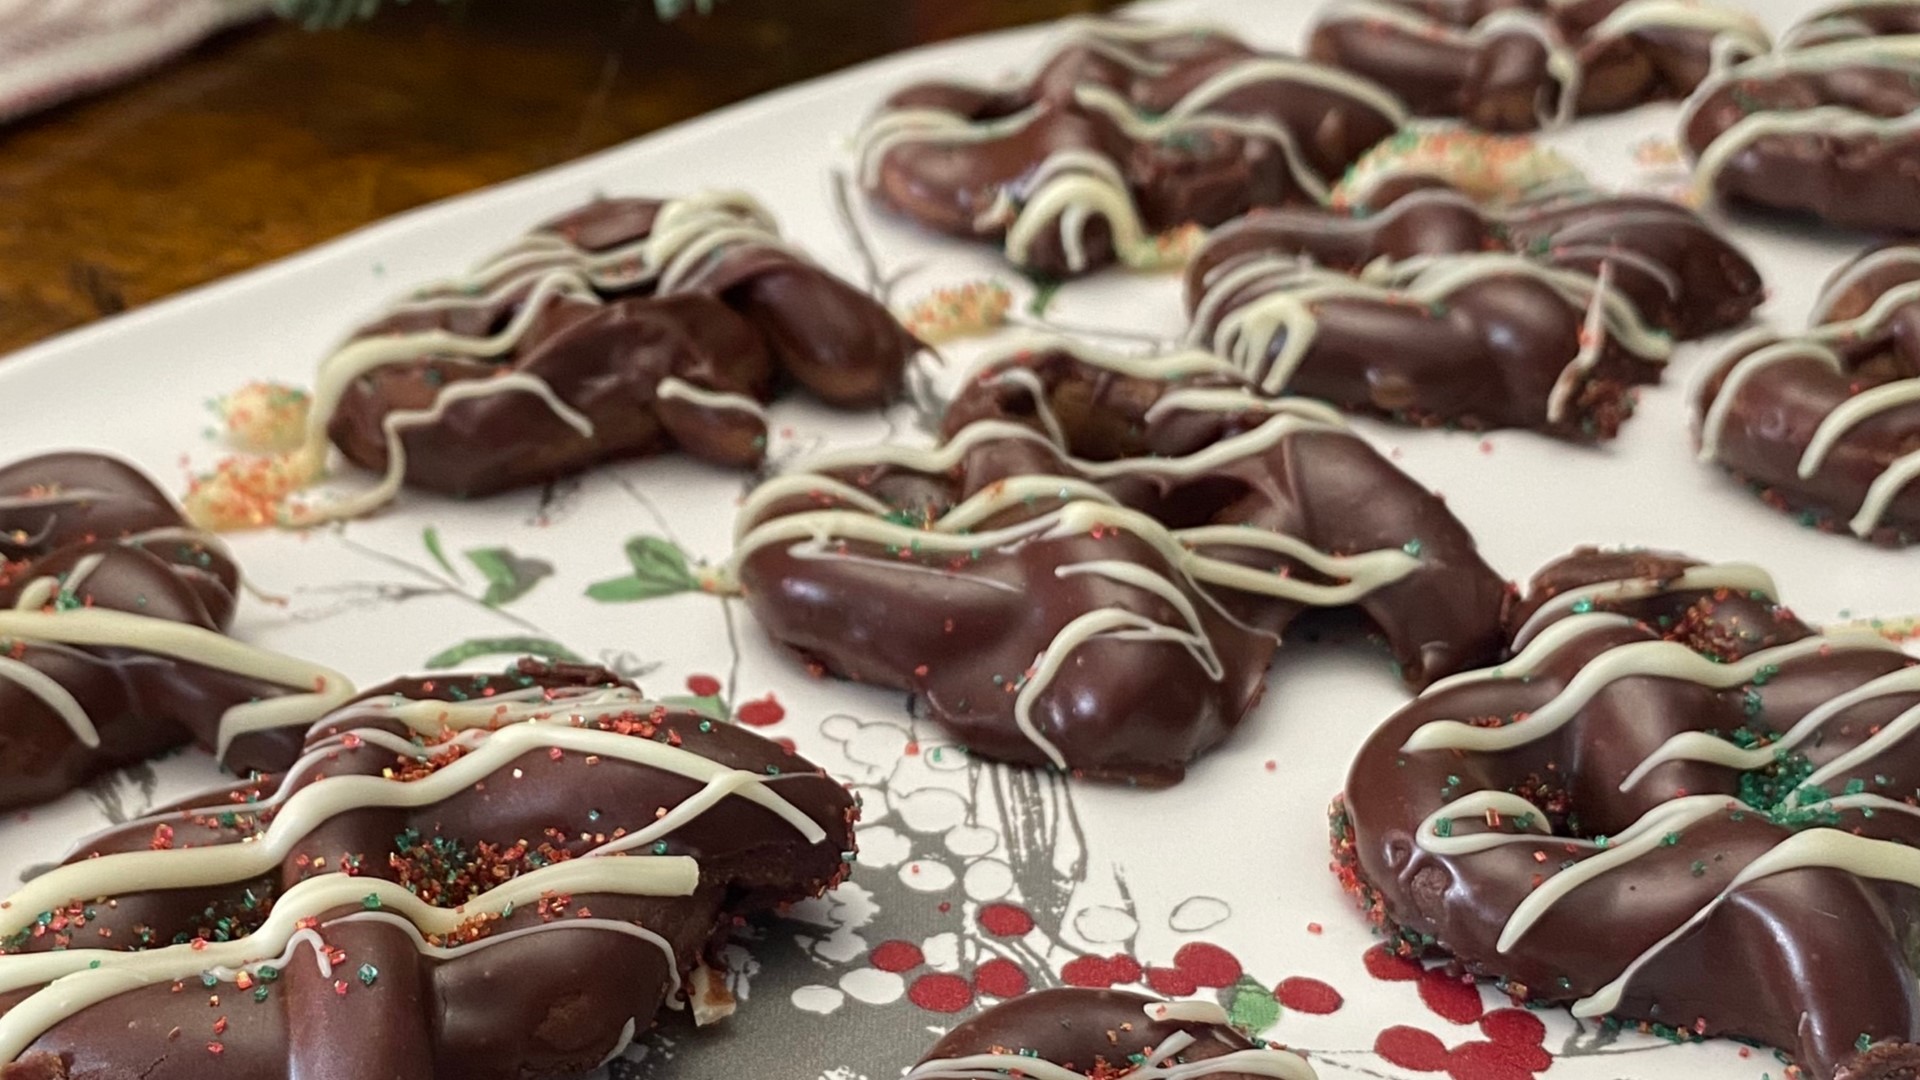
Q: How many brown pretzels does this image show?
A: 11